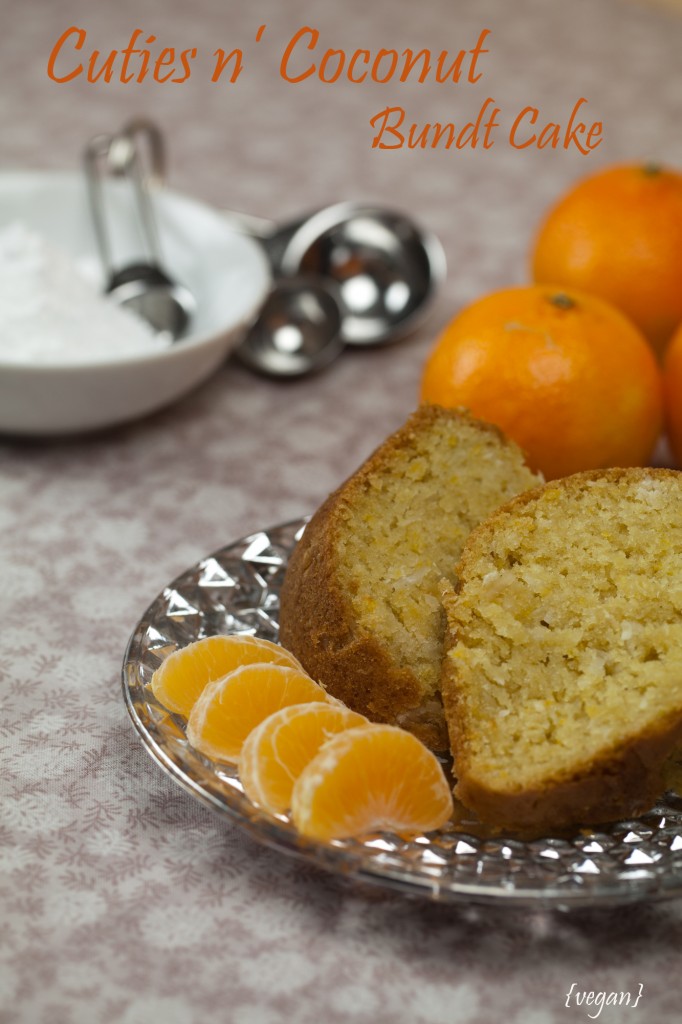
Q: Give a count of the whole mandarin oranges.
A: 3